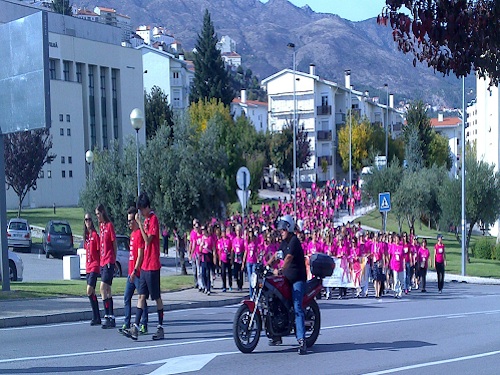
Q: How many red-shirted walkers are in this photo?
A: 4